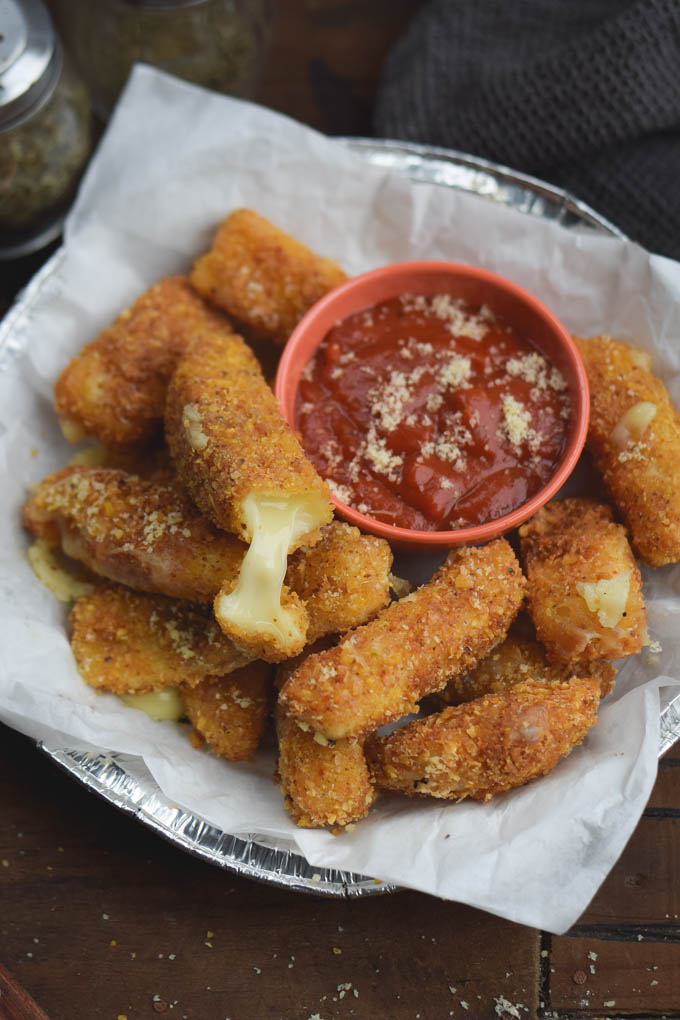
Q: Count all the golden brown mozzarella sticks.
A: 13